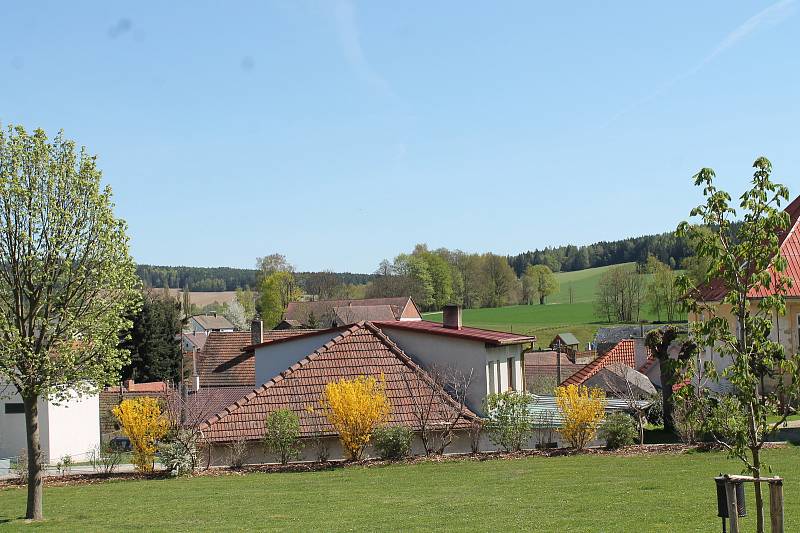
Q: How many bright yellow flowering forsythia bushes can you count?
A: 3